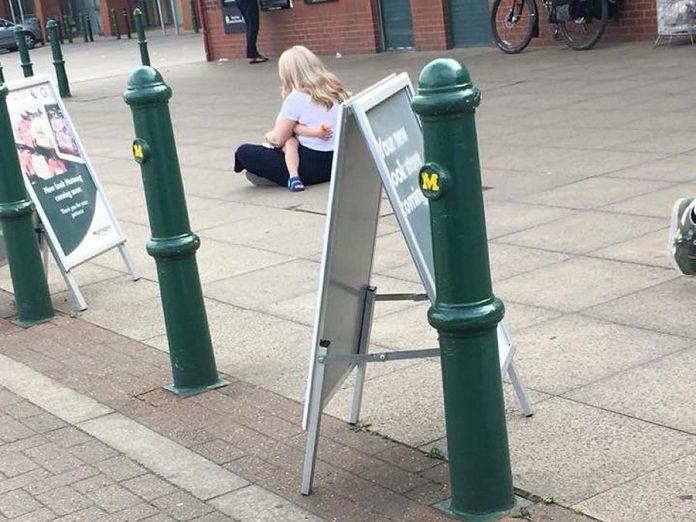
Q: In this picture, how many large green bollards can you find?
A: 3